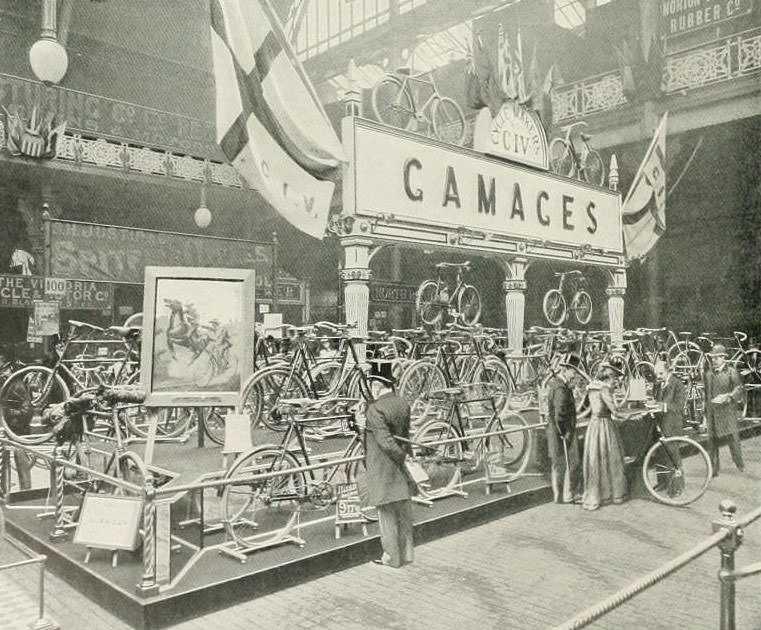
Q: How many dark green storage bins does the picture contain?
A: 0